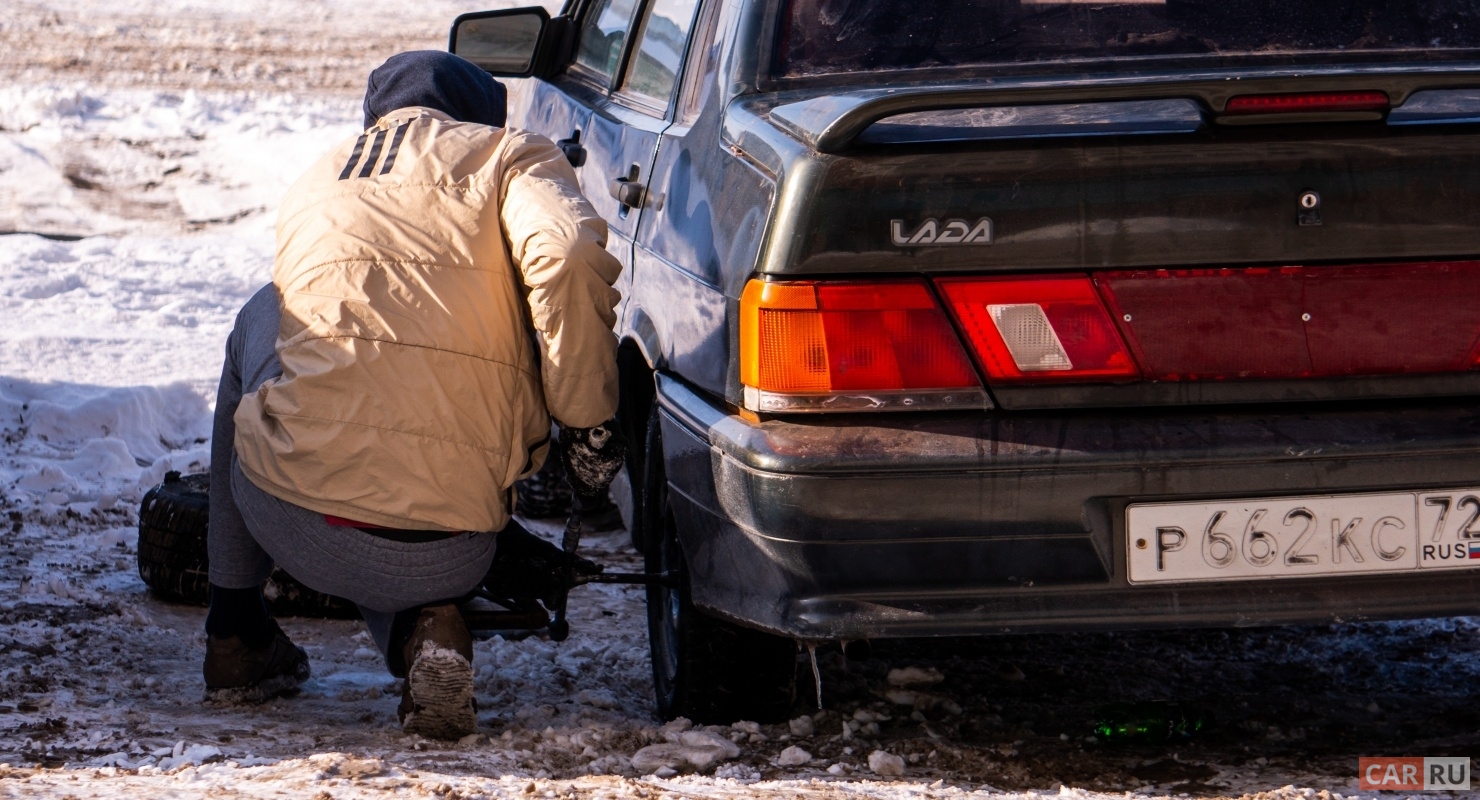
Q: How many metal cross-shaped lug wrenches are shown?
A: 1